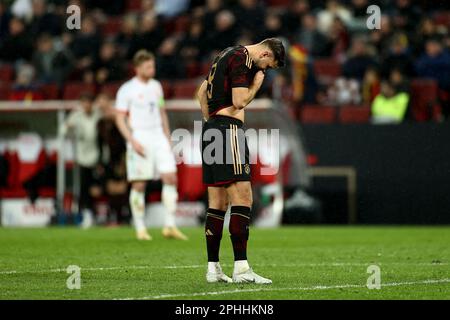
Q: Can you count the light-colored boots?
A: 4